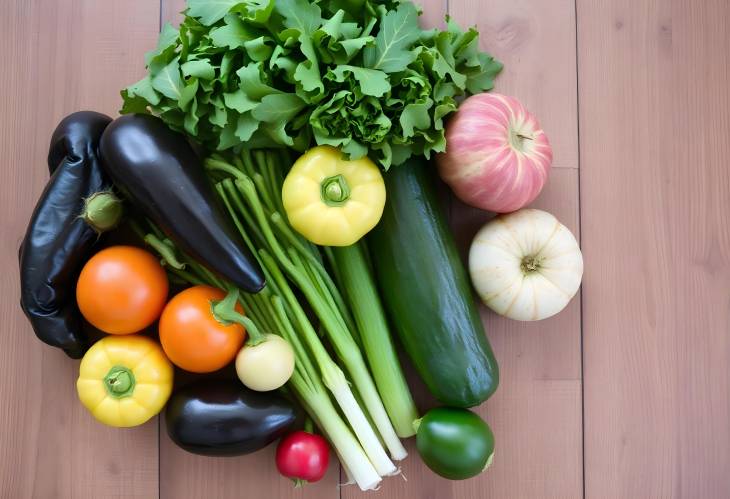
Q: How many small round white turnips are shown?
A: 1